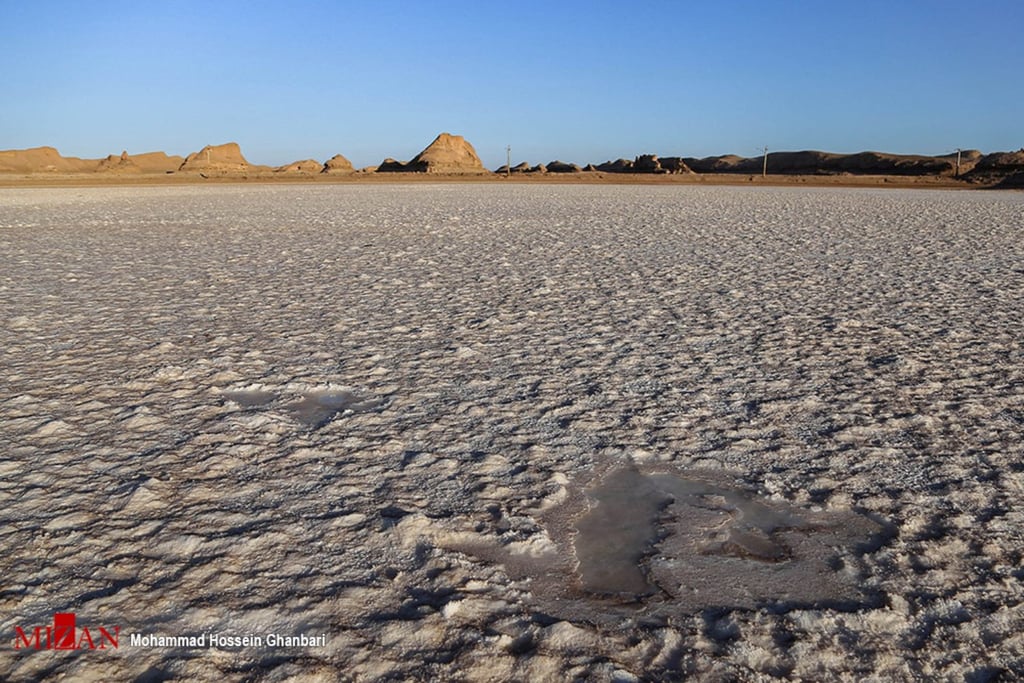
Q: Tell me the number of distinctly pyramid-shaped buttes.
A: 1